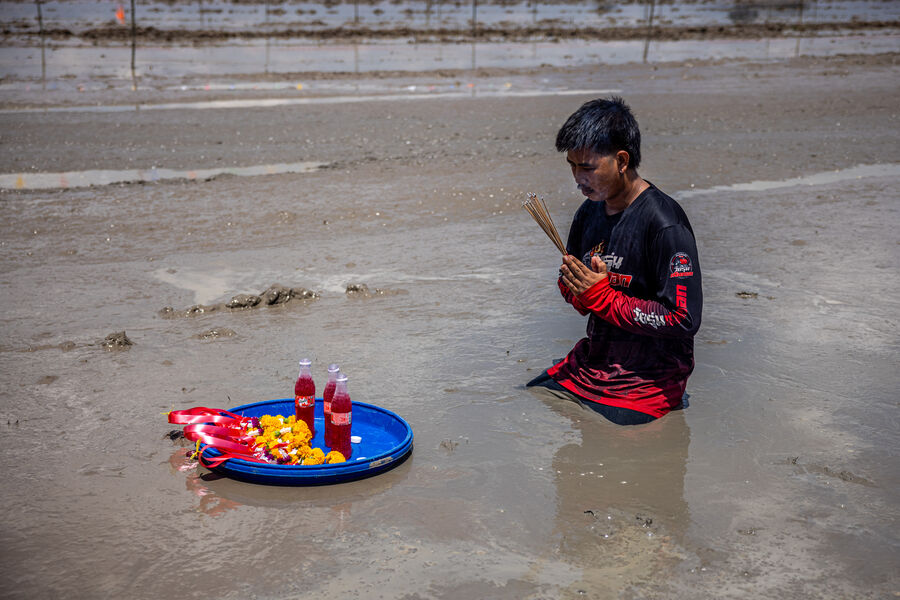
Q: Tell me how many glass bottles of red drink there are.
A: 3